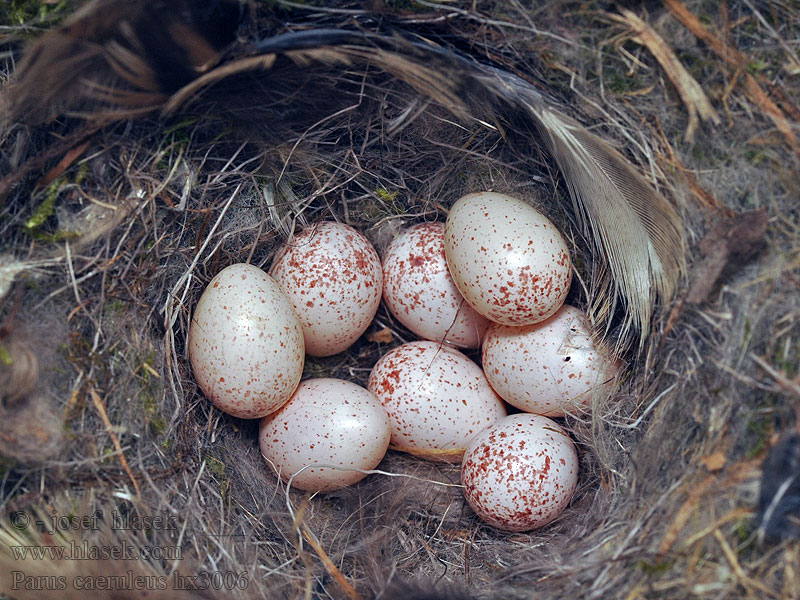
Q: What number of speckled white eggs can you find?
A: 8